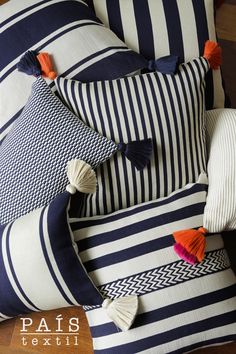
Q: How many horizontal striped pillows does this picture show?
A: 2